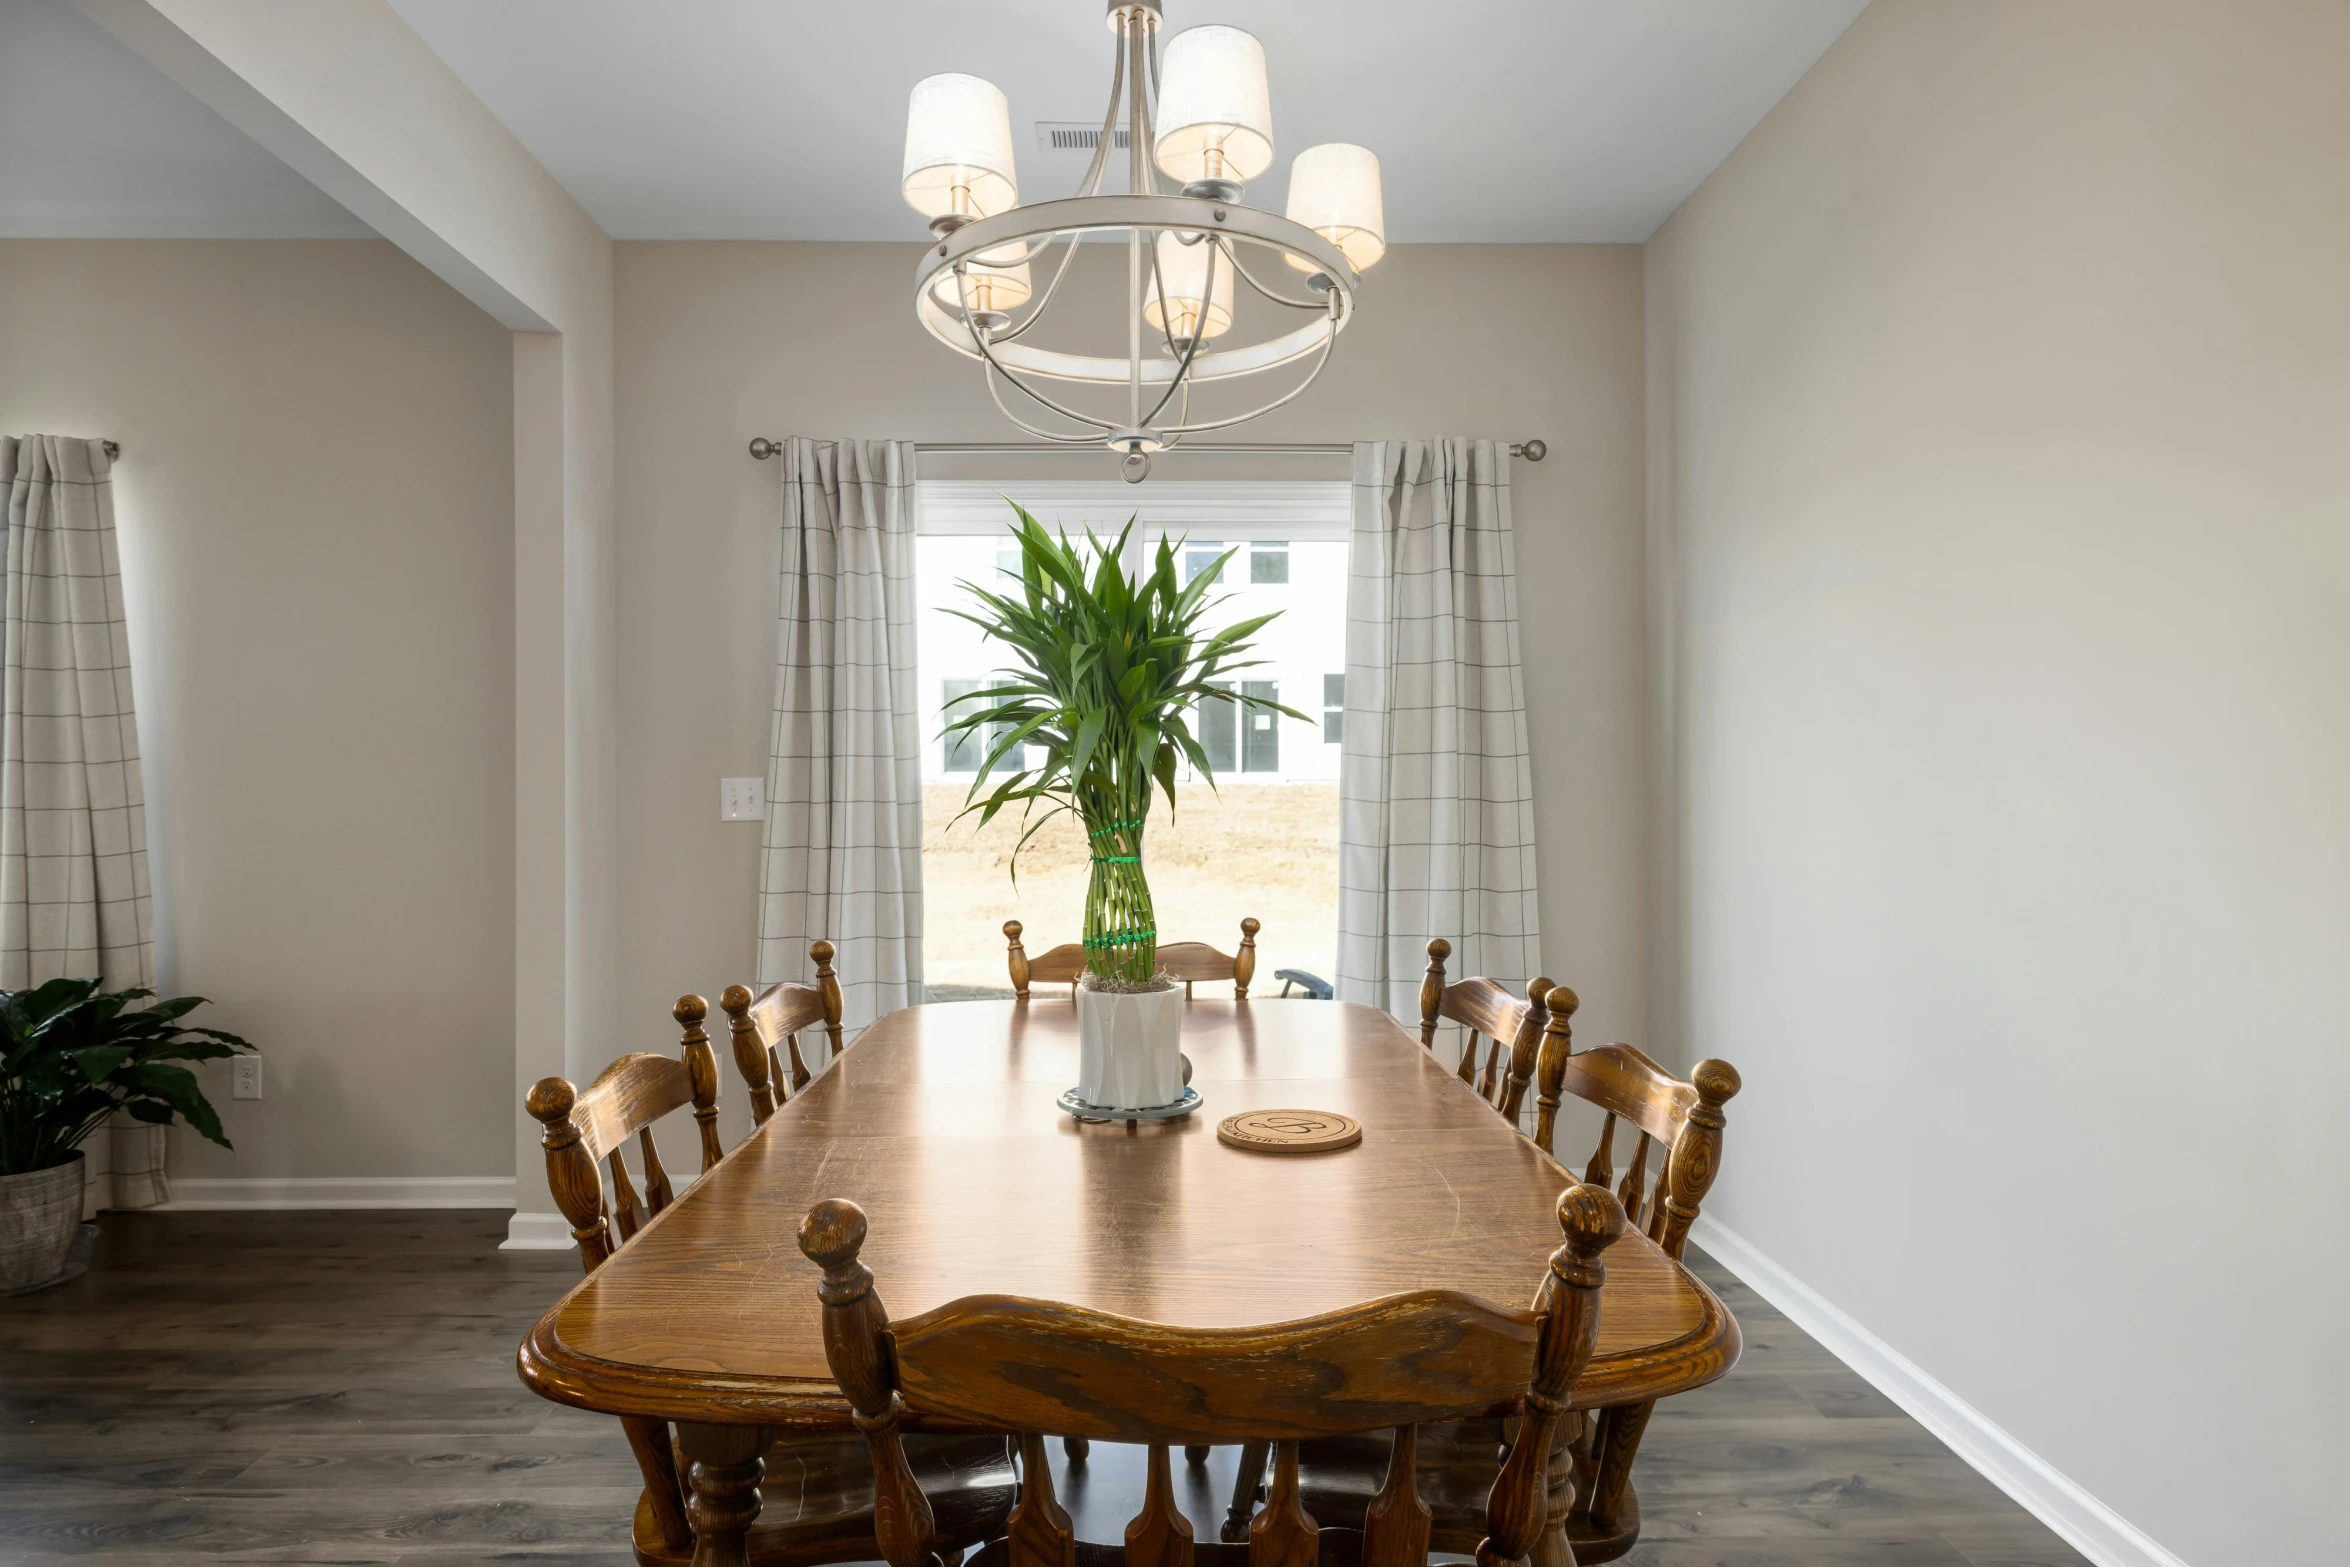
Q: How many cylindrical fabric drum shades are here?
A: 5